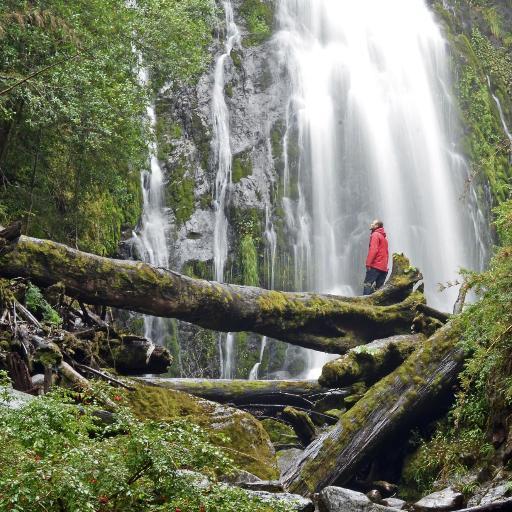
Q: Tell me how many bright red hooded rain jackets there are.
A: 1